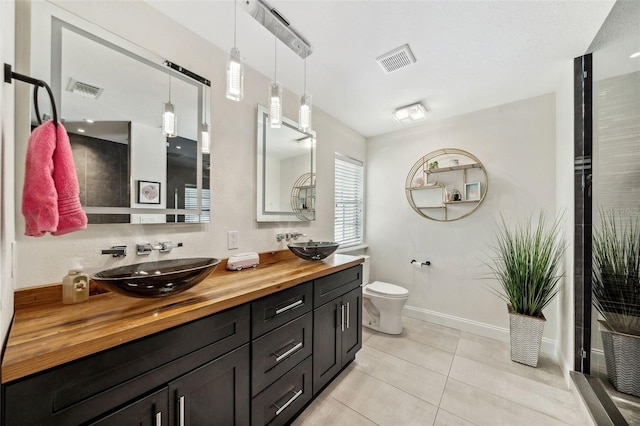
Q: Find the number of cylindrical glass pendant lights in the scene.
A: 3